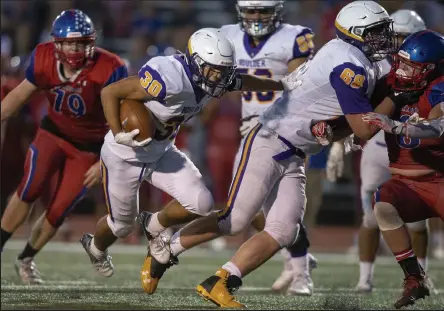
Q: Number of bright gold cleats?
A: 2